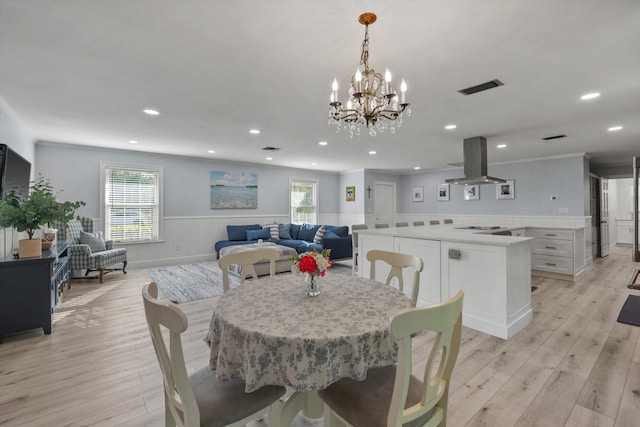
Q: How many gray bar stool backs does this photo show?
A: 6